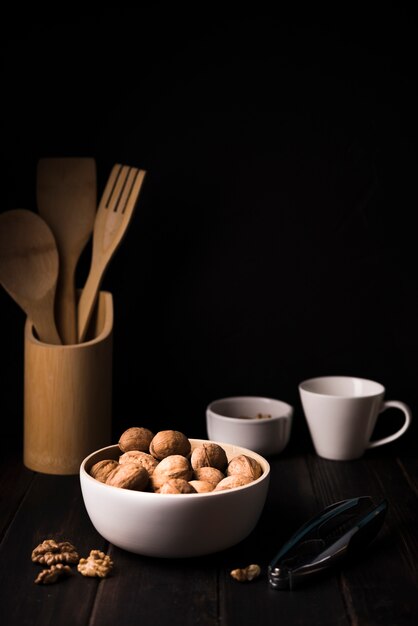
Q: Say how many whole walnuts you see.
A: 12